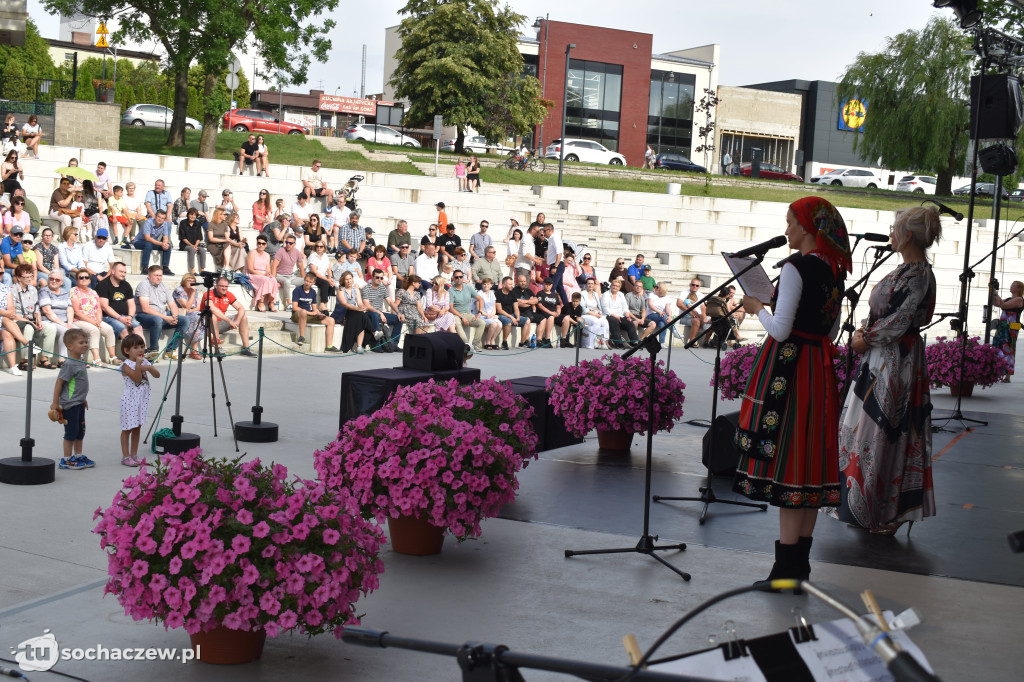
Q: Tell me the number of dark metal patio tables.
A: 0